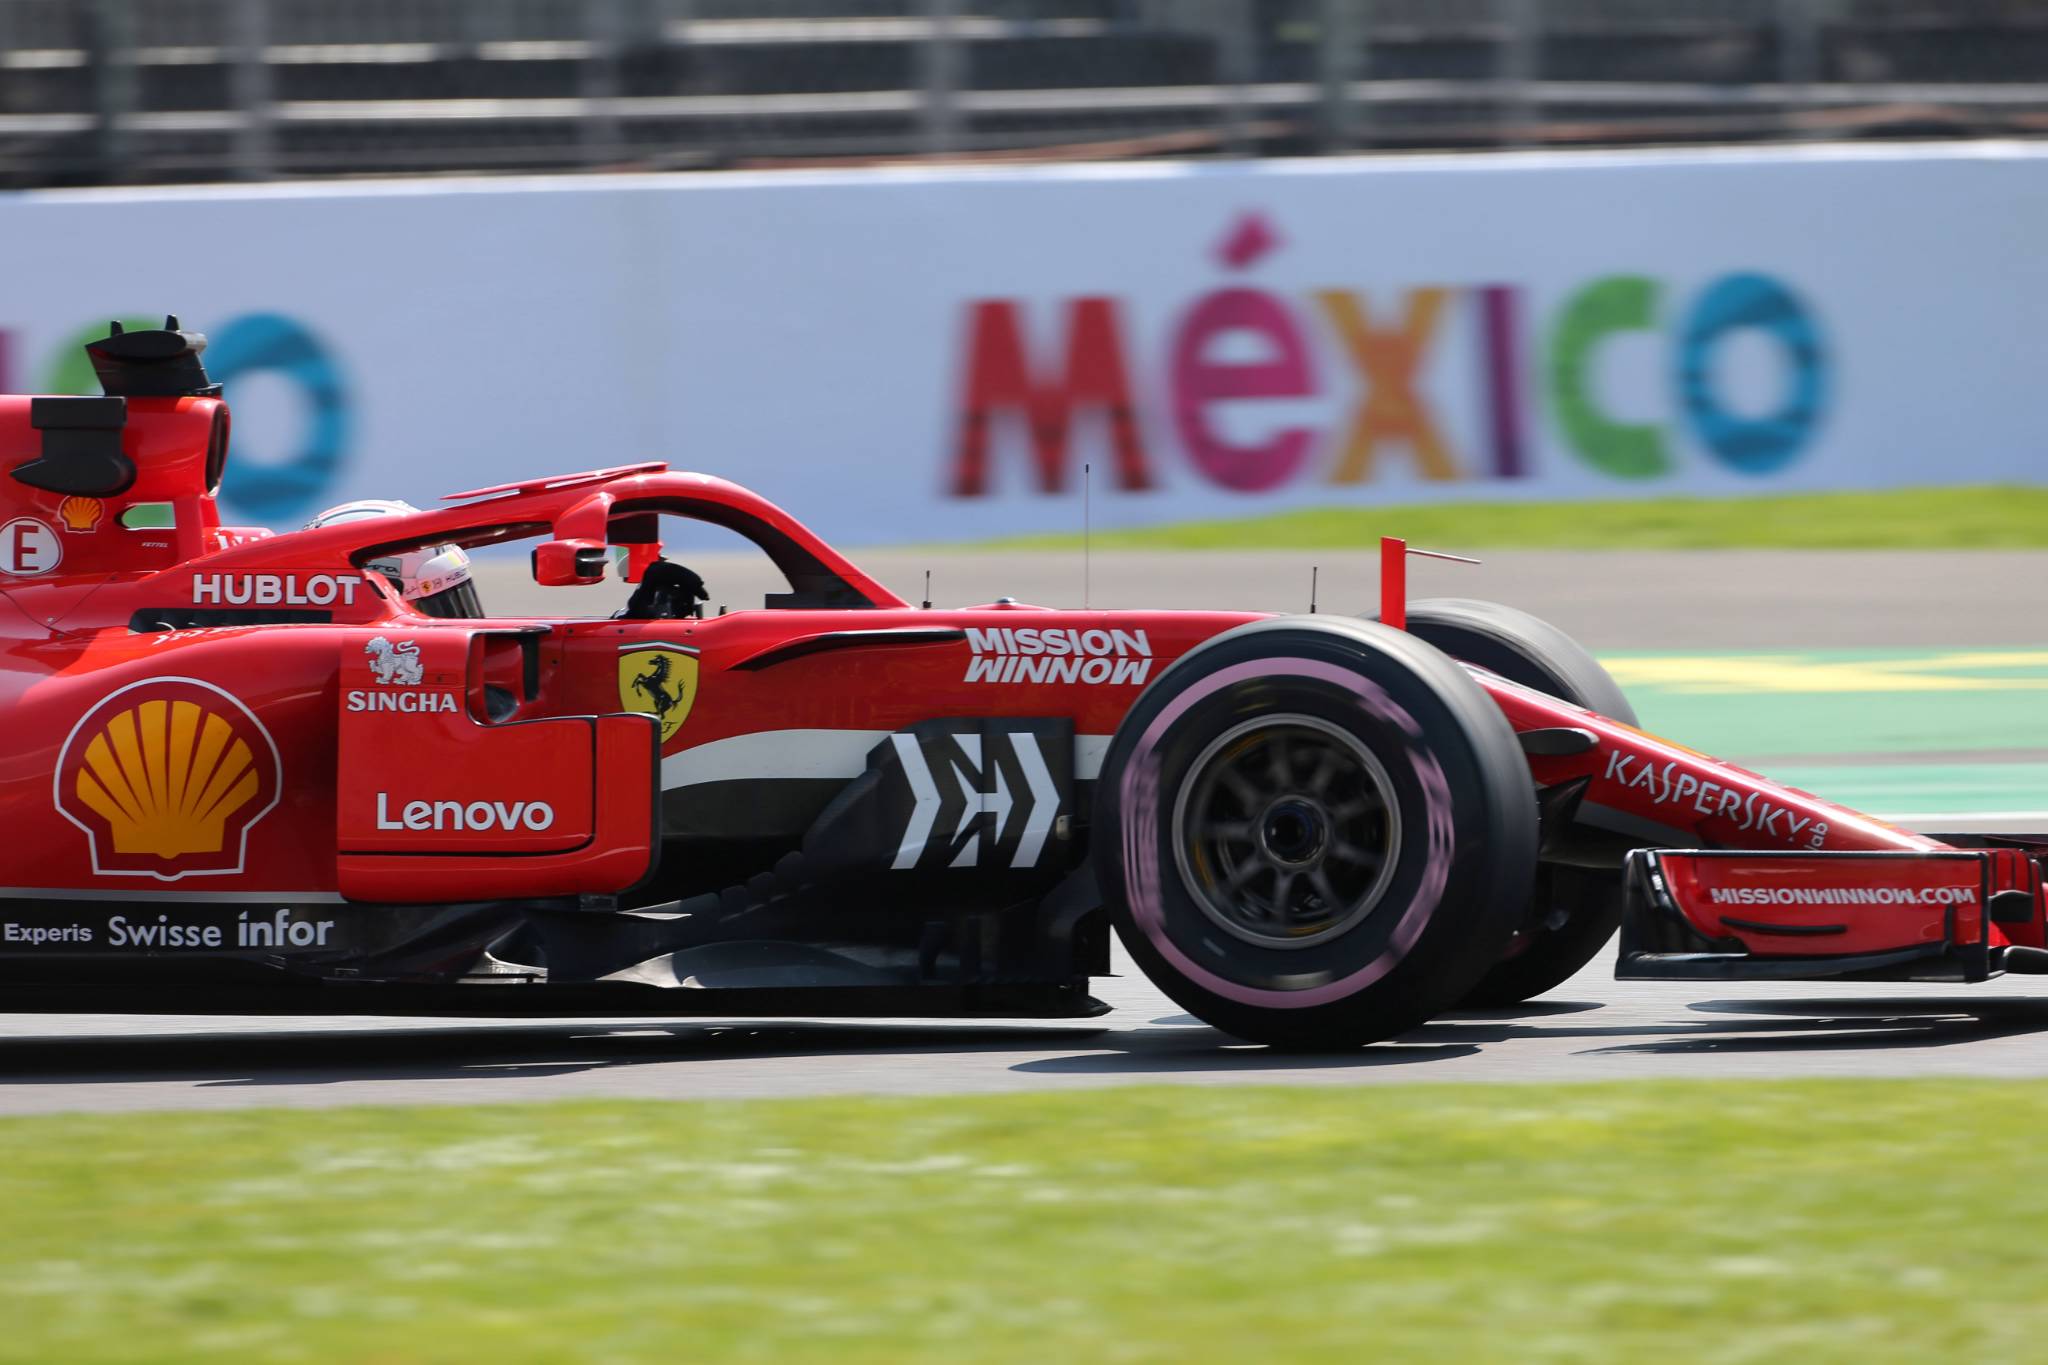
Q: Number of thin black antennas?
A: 3